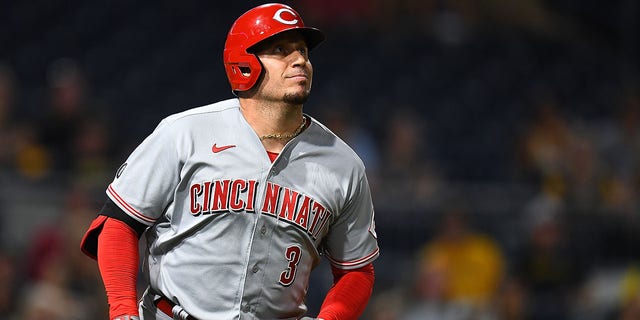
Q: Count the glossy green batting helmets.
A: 0